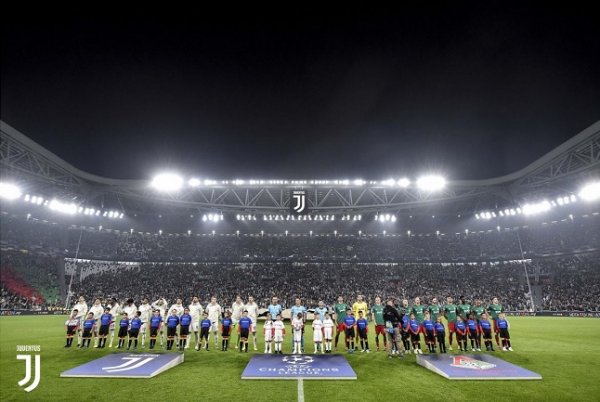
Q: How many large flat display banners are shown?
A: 3